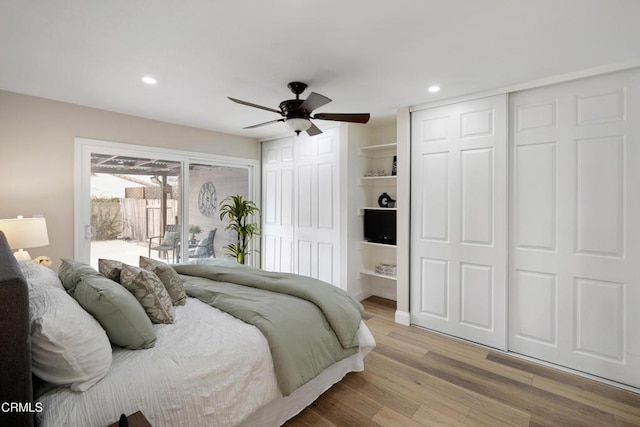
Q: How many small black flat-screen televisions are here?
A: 1